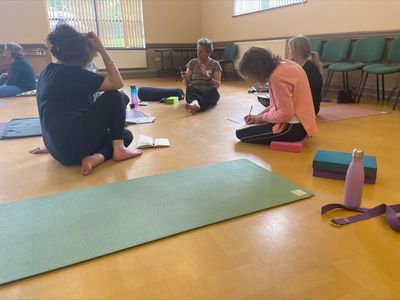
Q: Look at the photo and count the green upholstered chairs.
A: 5